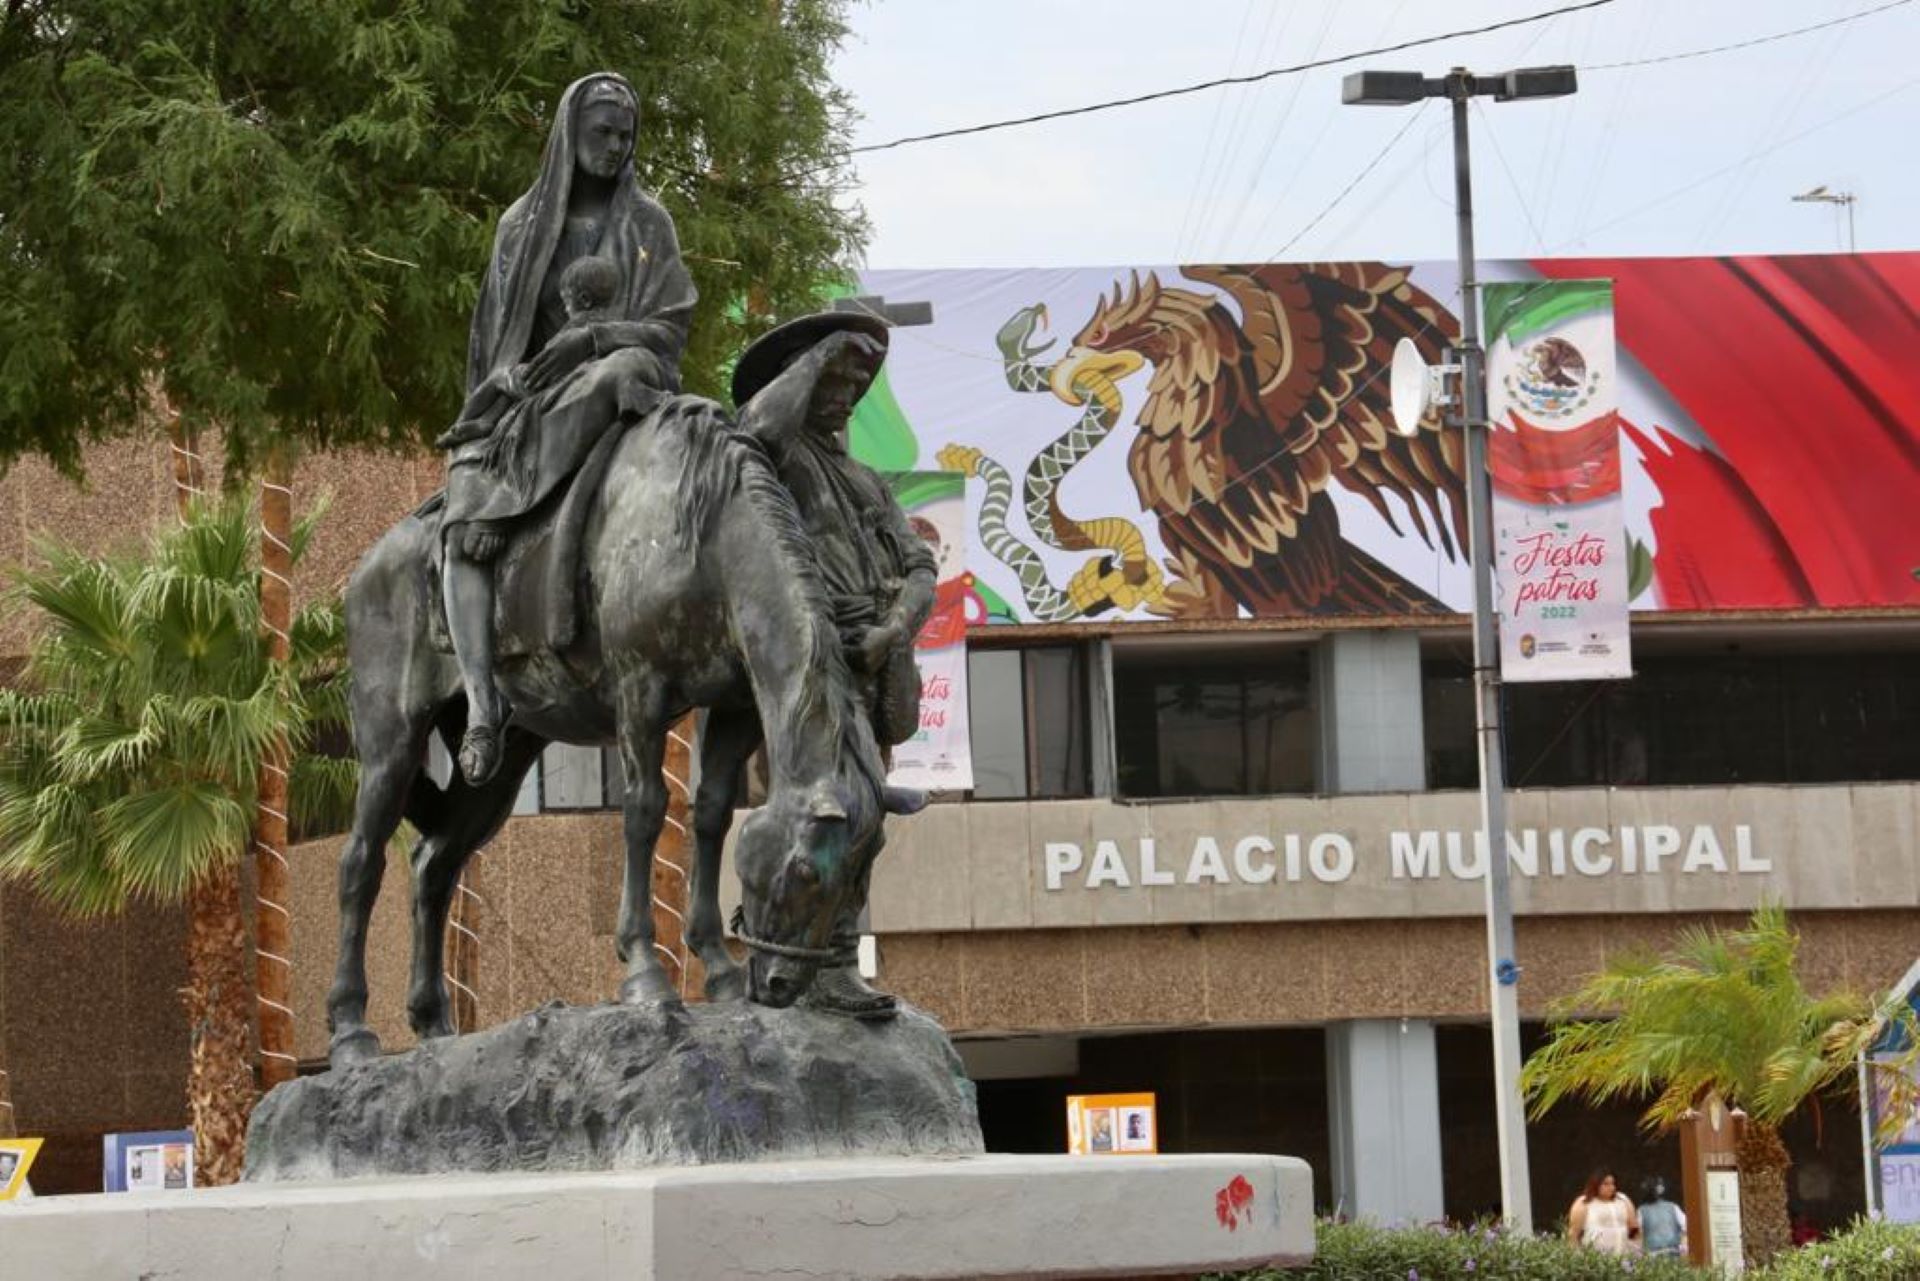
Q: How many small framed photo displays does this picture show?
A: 3